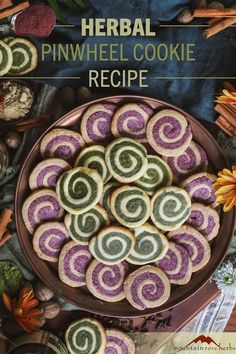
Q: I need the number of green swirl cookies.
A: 13